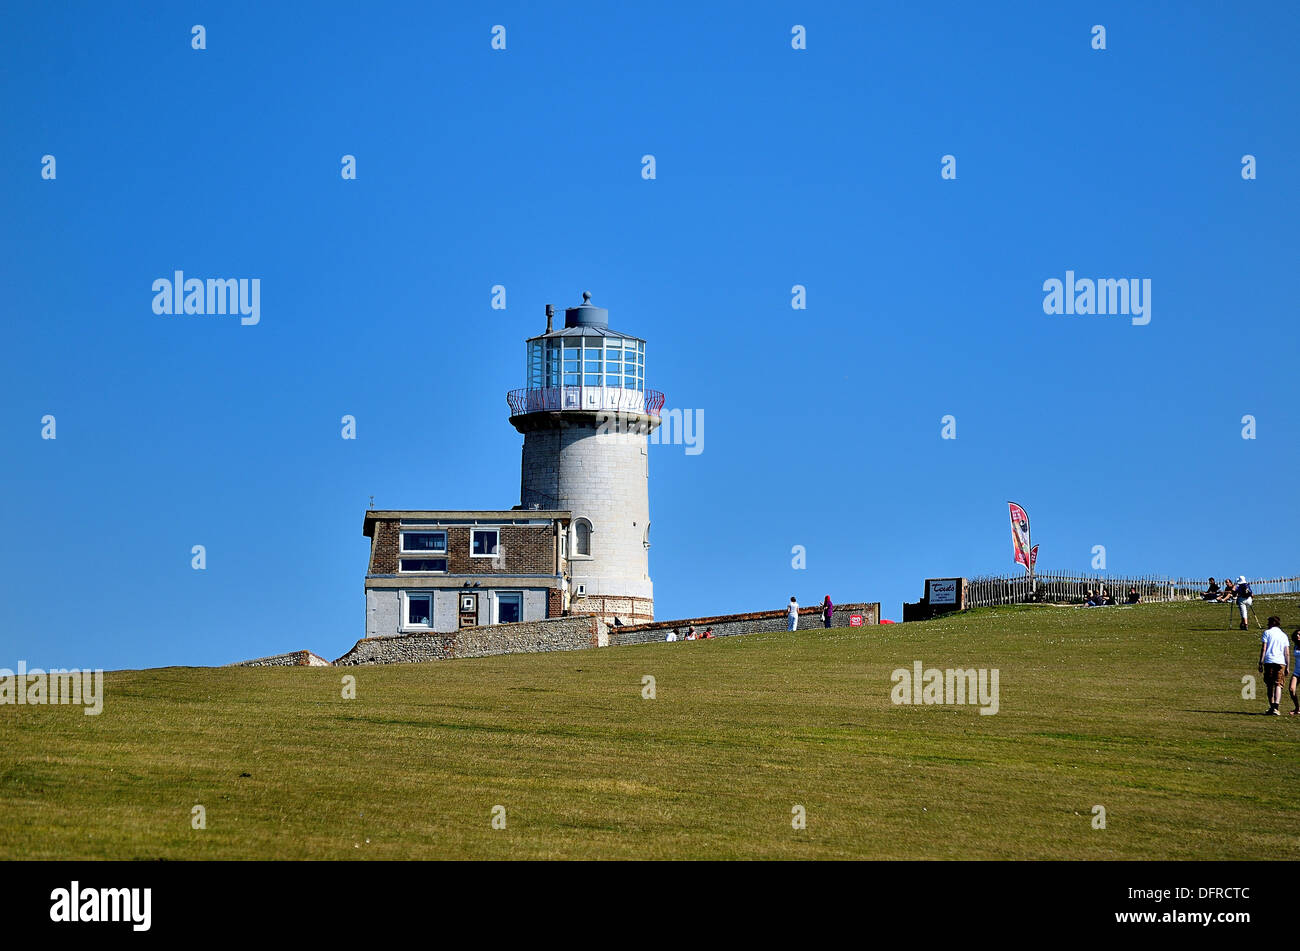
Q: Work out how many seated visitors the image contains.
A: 9